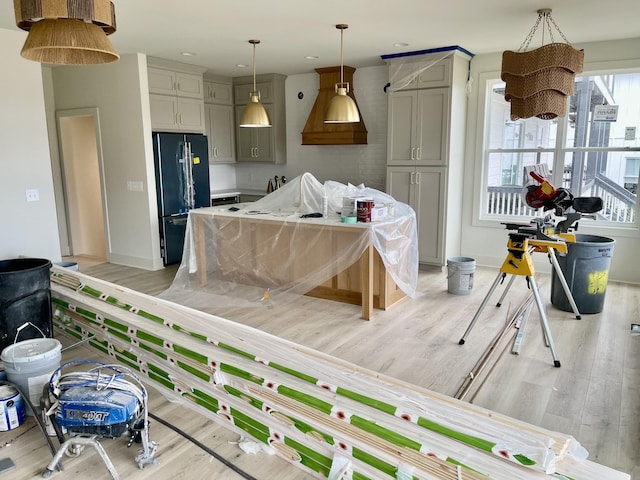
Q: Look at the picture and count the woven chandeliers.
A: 2